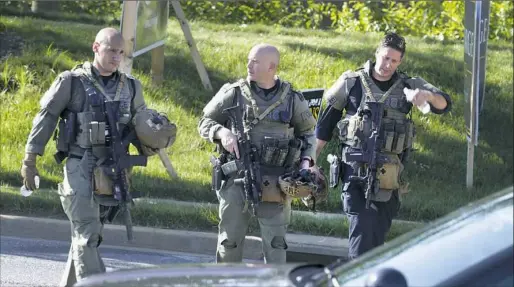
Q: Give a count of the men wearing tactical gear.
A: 3